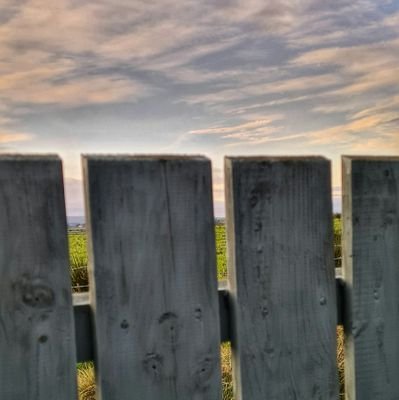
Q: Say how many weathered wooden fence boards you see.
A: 4